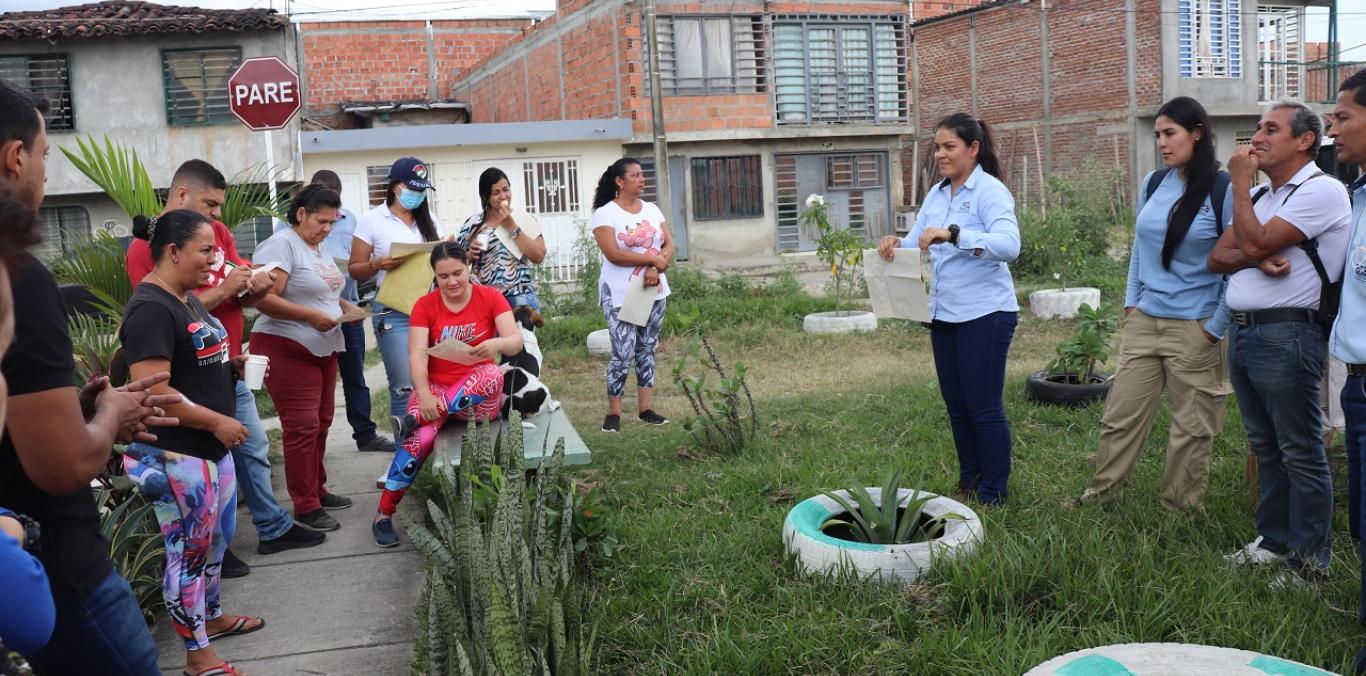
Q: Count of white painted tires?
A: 5